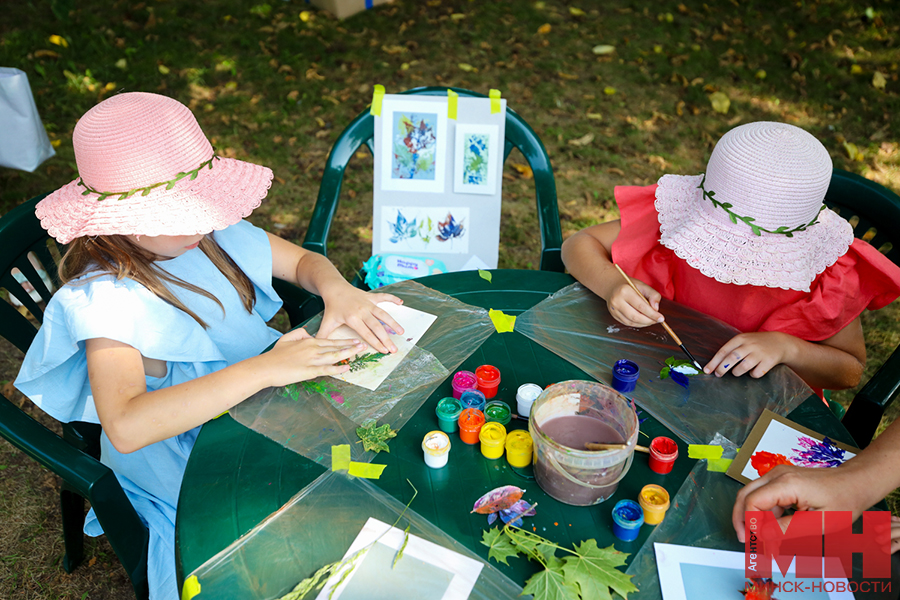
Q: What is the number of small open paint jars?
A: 14